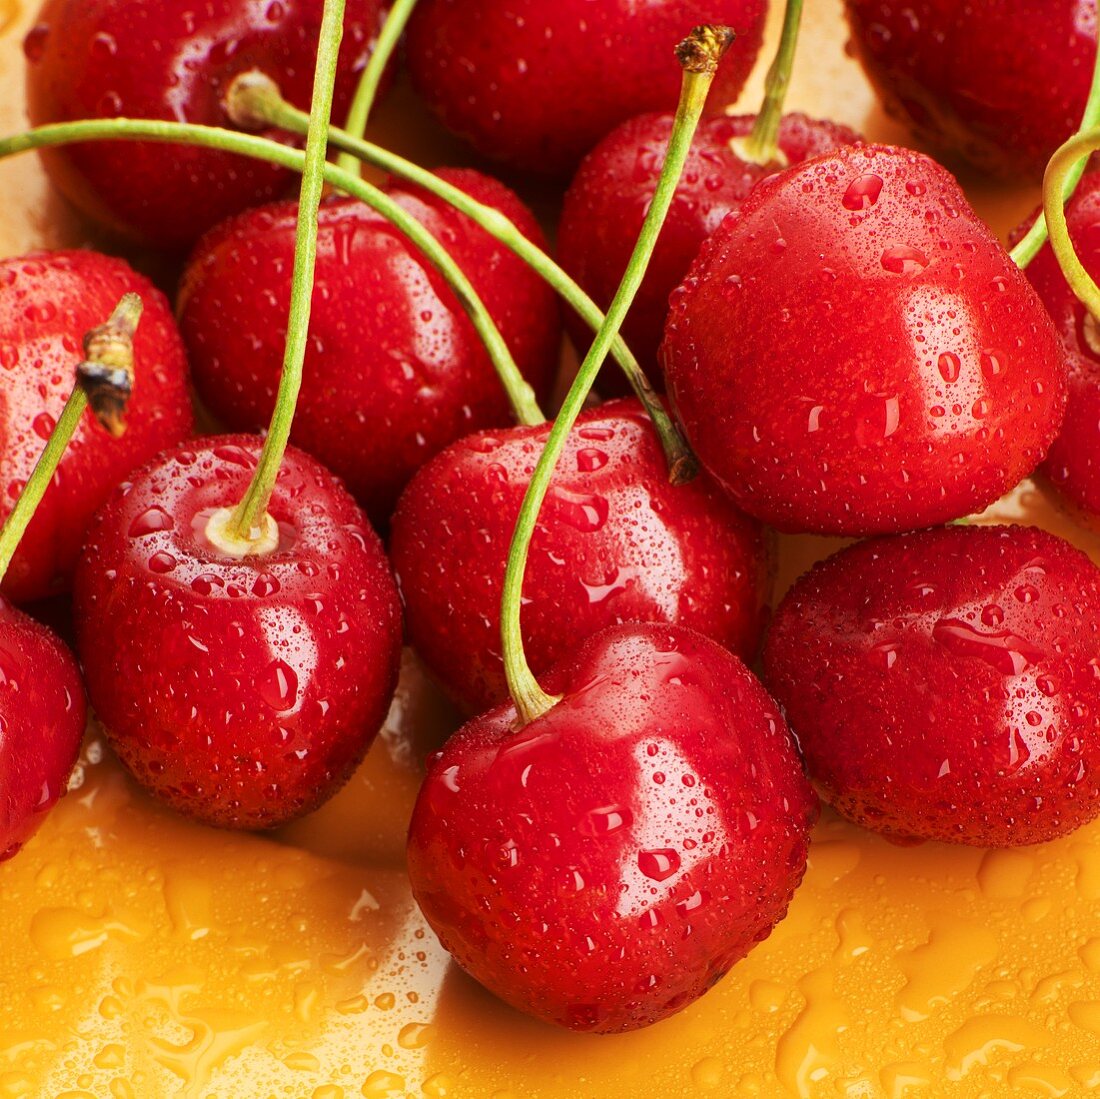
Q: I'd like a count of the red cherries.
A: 13